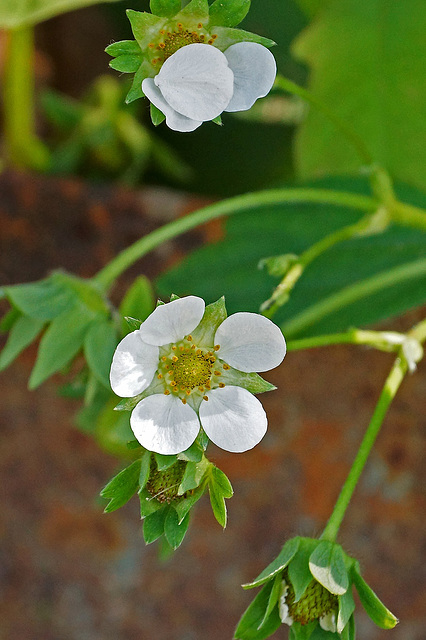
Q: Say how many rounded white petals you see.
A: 8